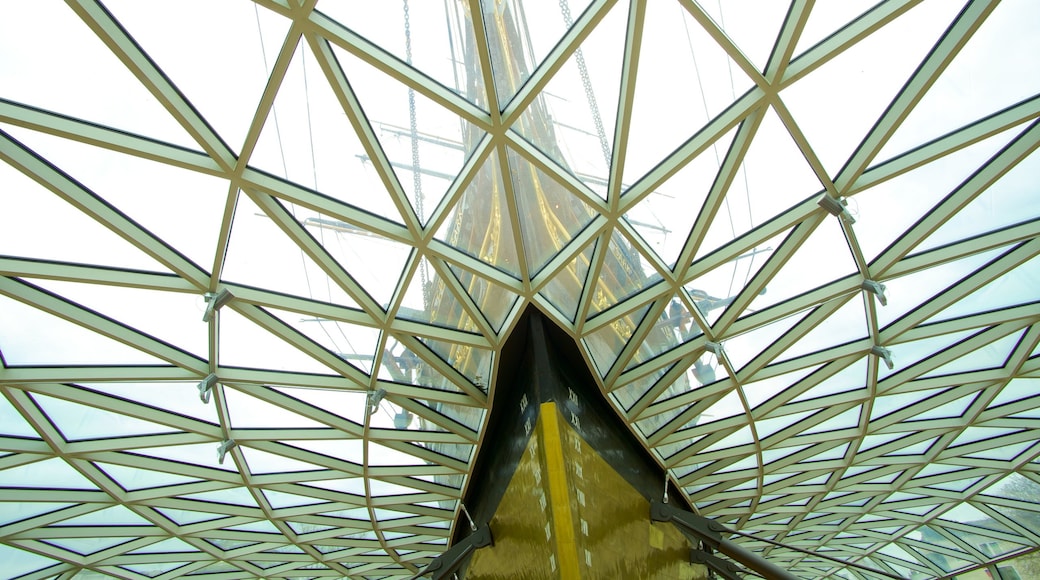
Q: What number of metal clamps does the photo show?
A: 8